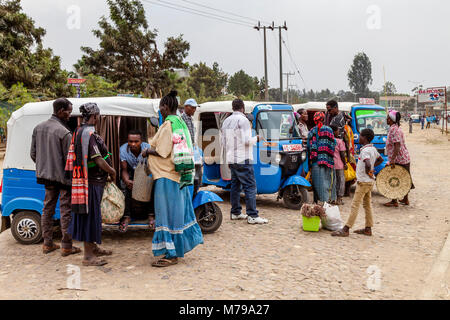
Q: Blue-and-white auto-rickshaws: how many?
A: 3